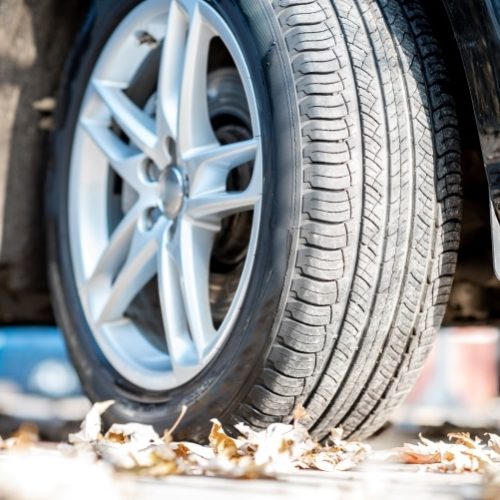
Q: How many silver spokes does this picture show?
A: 10